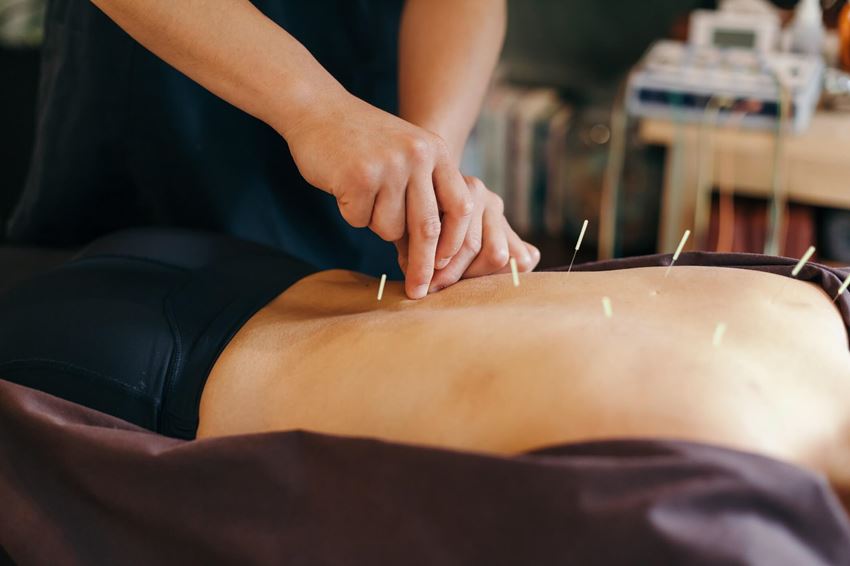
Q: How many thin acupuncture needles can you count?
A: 8